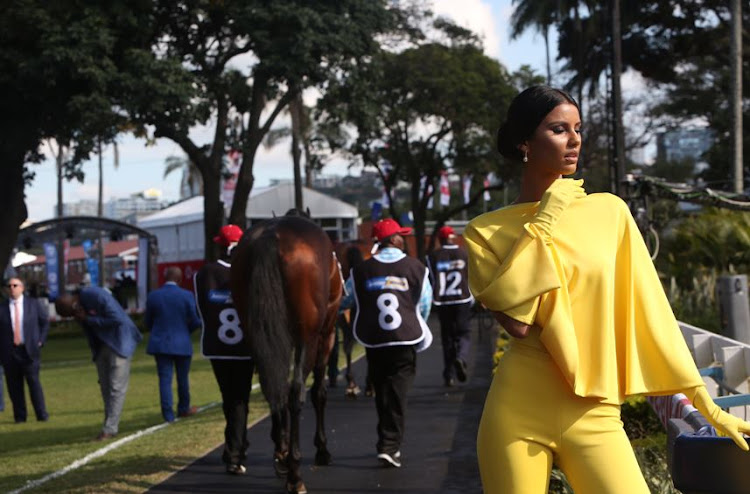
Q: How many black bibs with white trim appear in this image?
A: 3